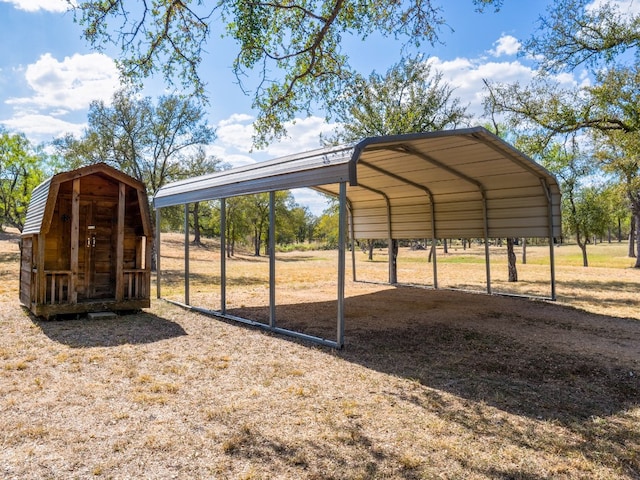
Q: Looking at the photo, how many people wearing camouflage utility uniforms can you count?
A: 0